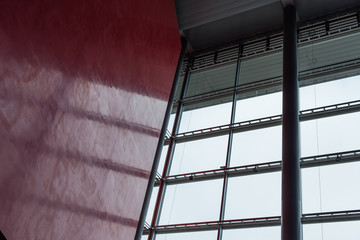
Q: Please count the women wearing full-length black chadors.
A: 0